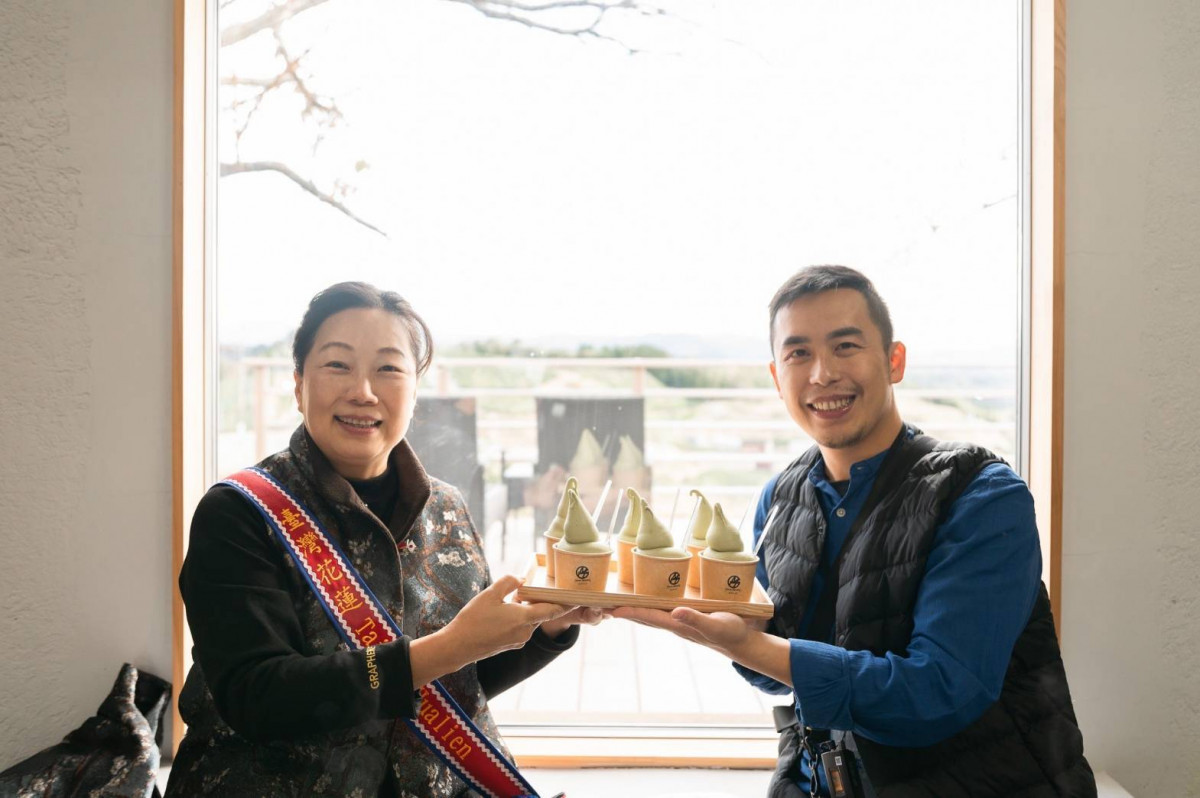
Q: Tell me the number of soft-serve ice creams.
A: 6